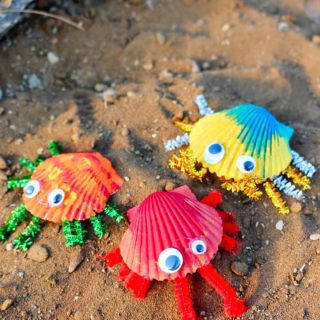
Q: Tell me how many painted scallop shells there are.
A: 3